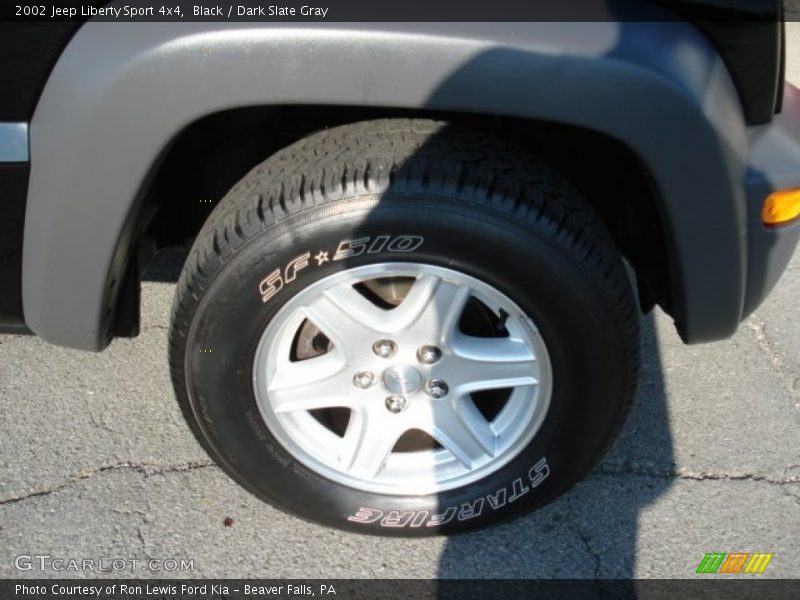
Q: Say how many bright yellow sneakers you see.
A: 0